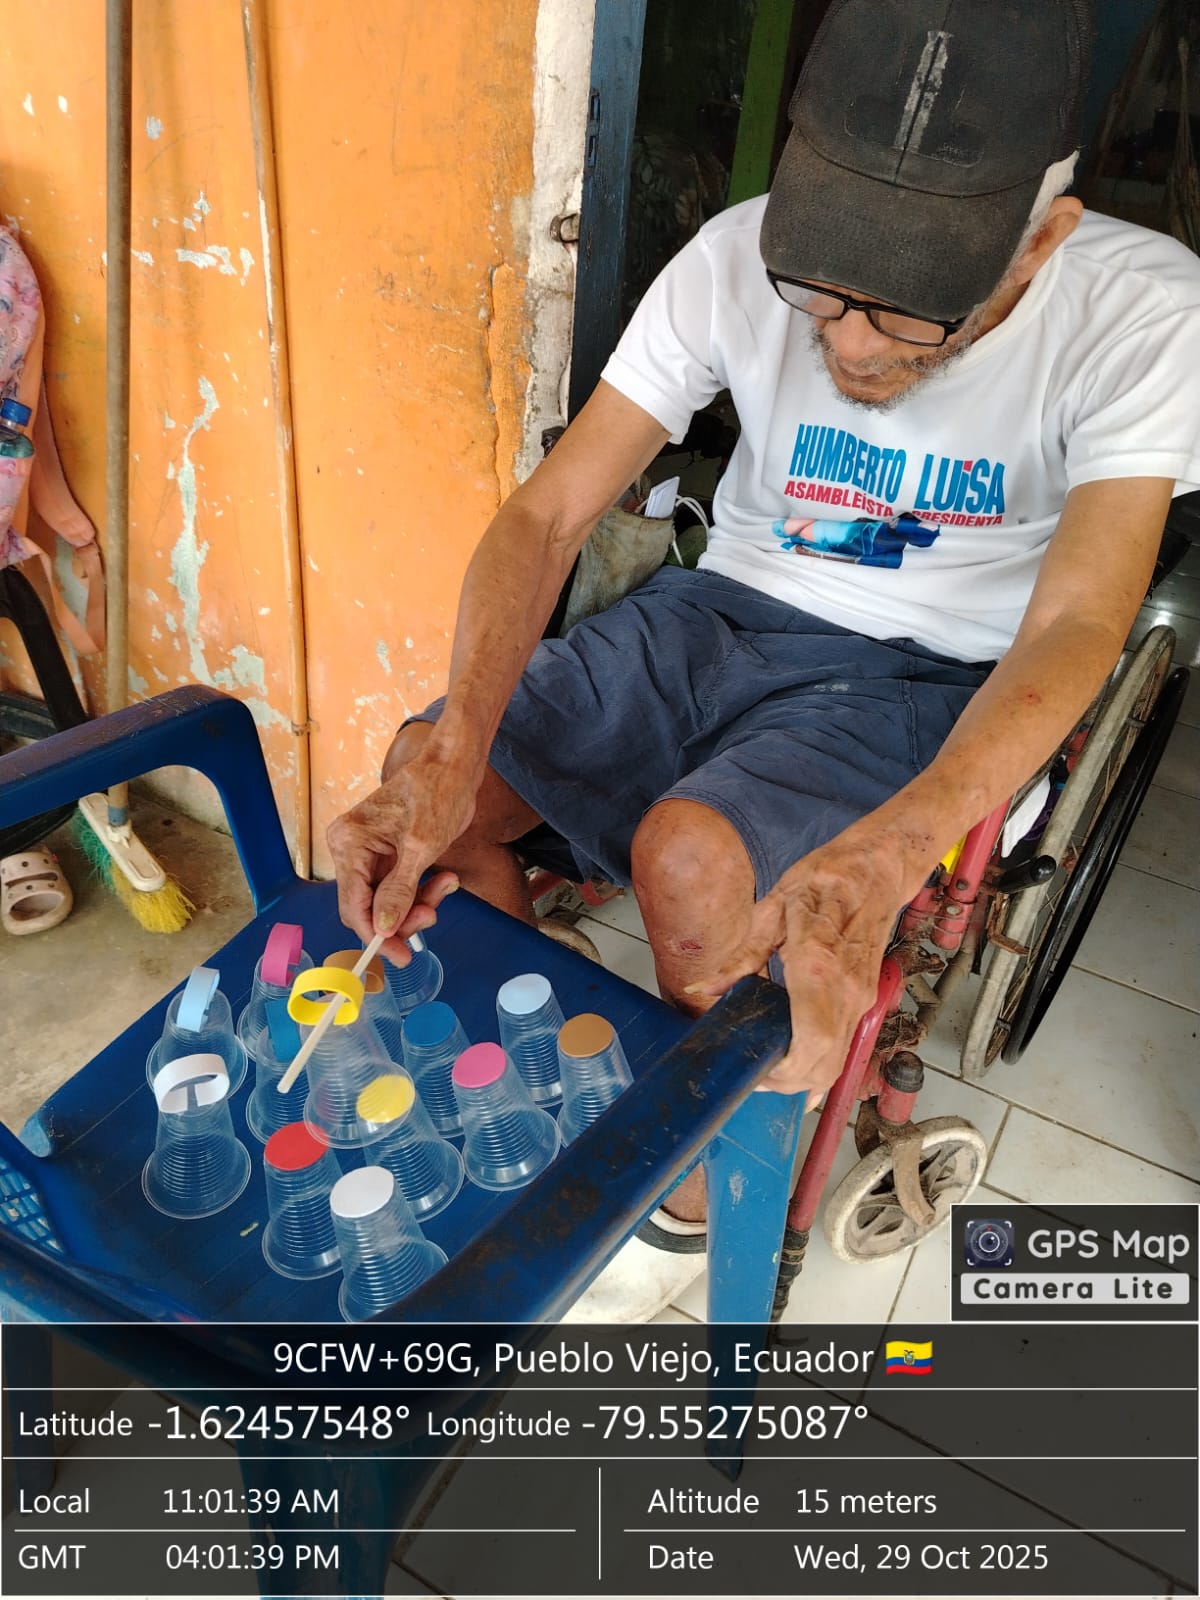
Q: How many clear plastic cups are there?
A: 14